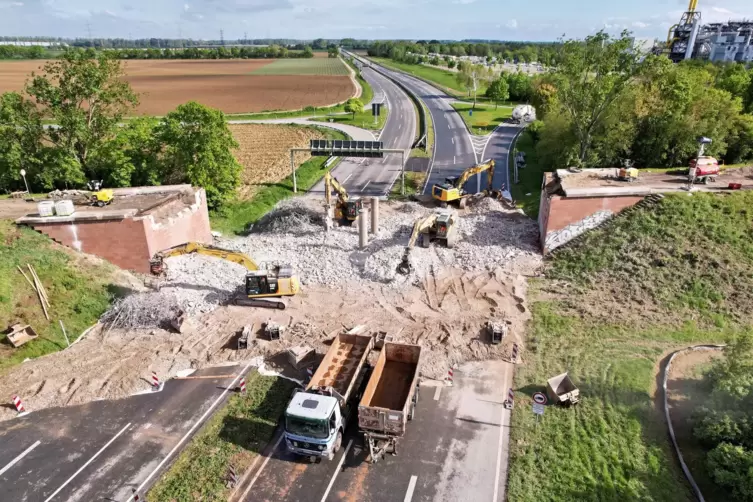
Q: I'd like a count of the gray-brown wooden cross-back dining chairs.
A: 0